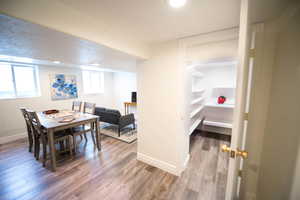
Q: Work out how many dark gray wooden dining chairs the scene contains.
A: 4